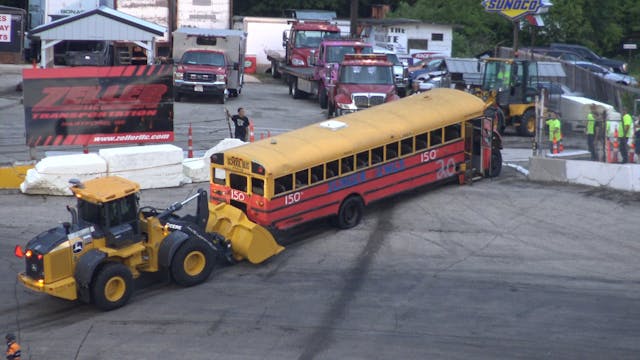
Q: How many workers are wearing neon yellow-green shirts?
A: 3